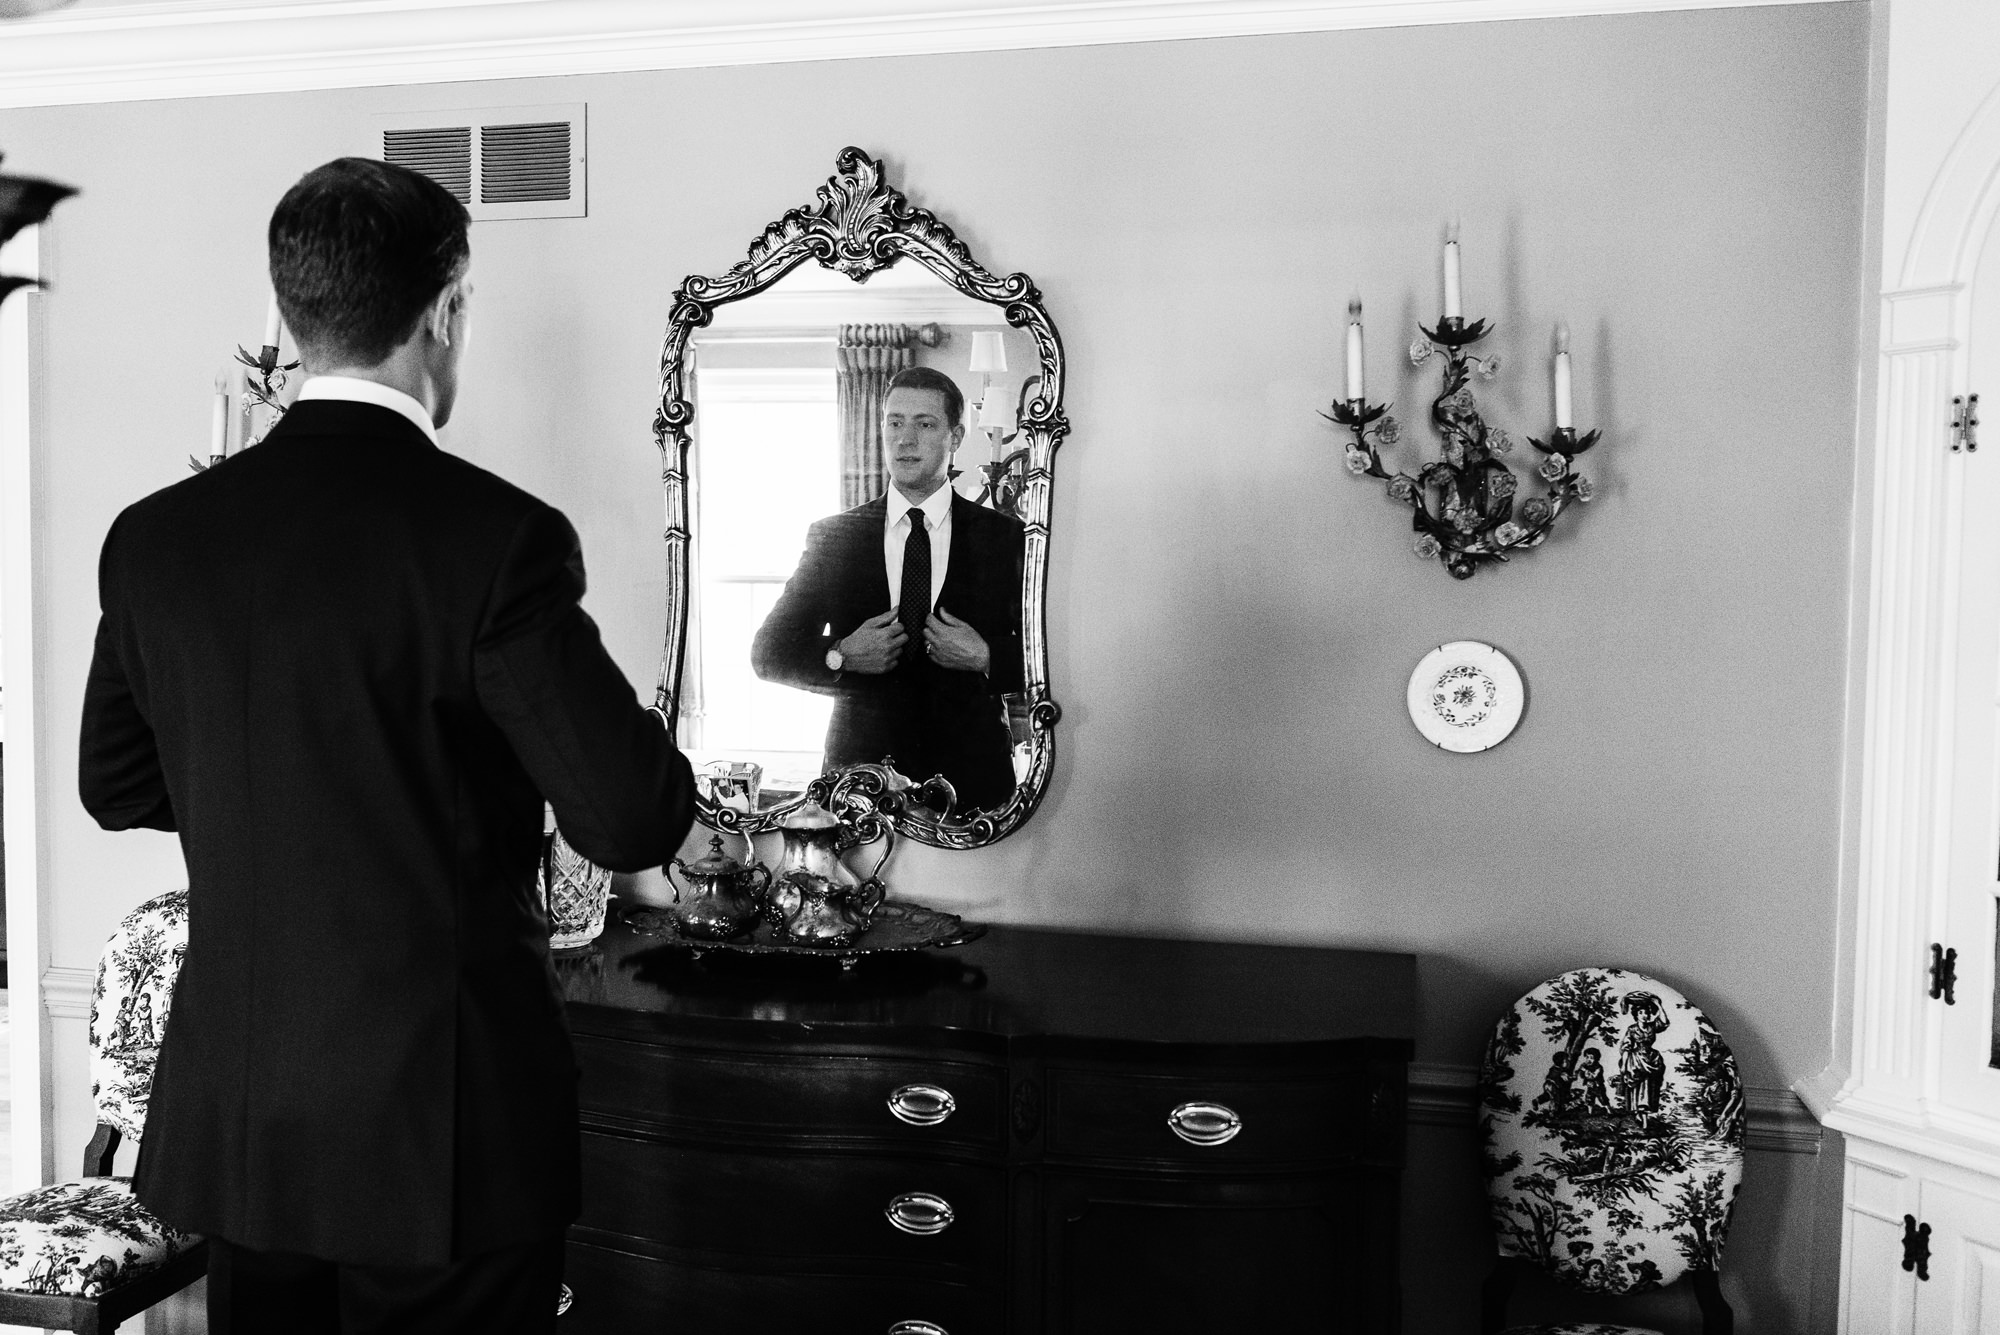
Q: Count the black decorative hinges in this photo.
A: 3